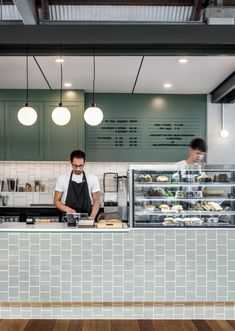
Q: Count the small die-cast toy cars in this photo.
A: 0